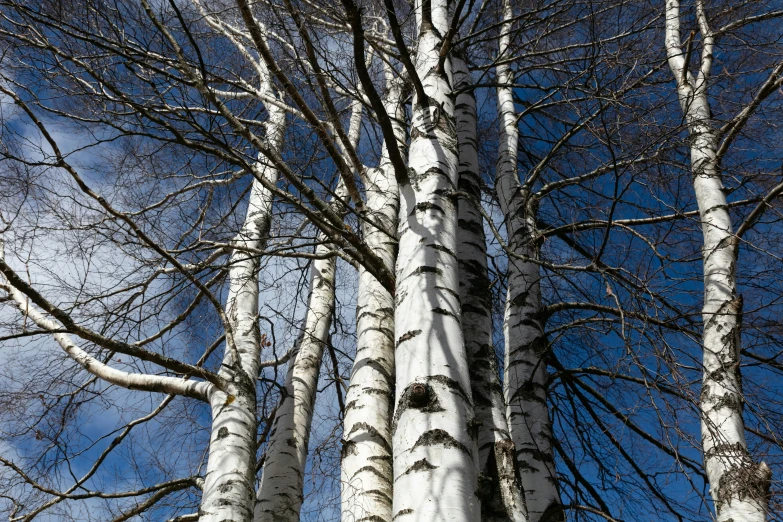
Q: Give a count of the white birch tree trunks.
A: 7